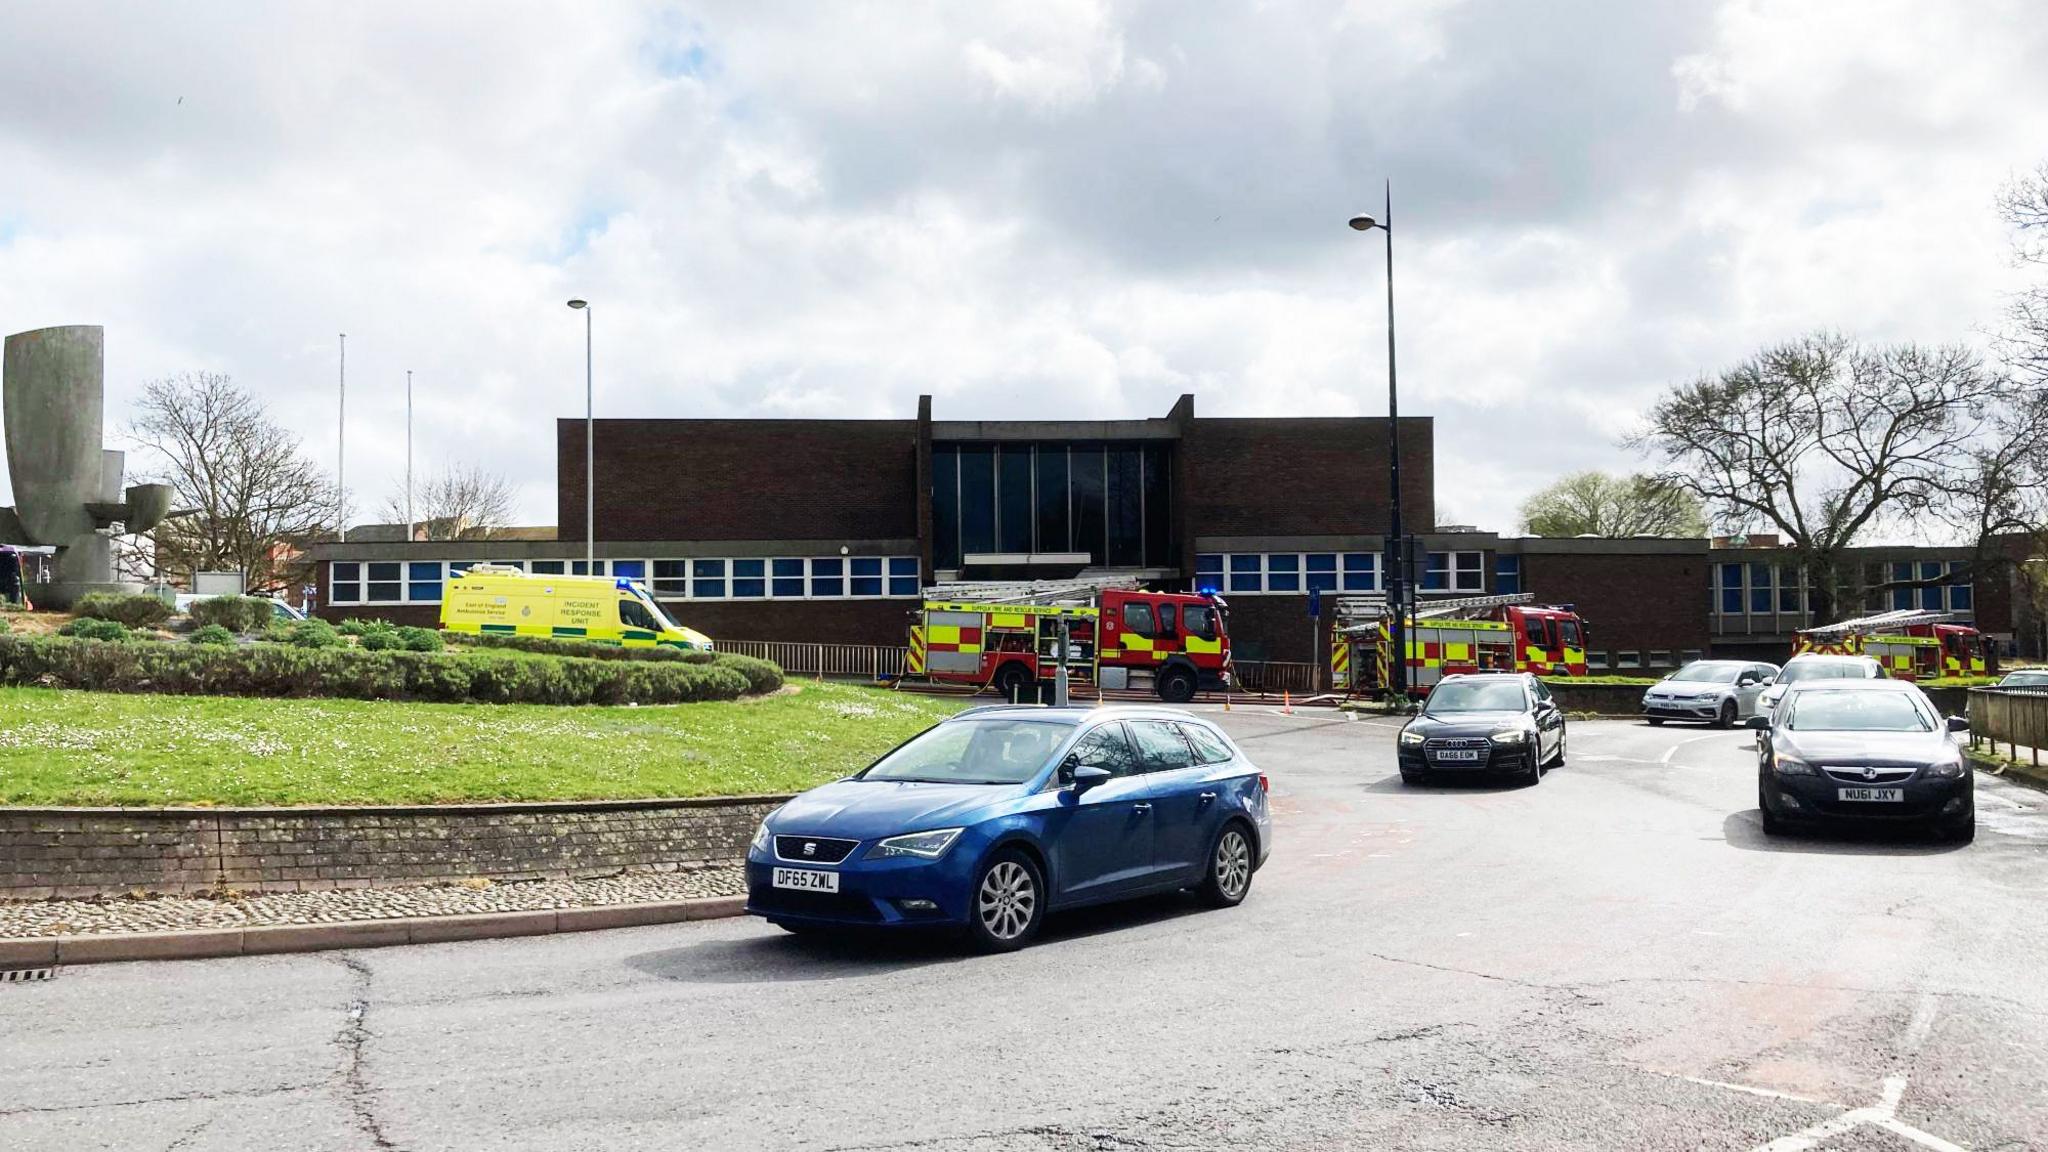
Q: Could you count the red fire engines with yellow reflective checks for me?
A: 3